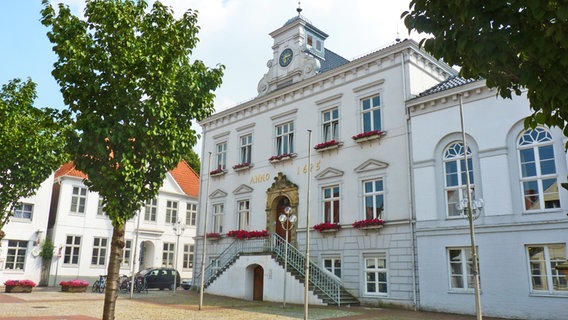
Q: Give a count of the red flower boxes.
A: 11